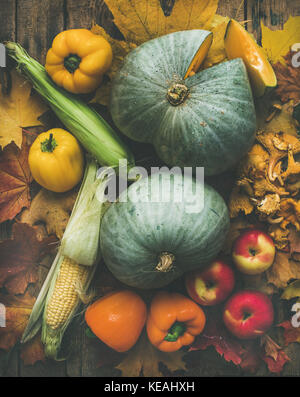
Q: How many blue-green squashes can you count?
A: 2